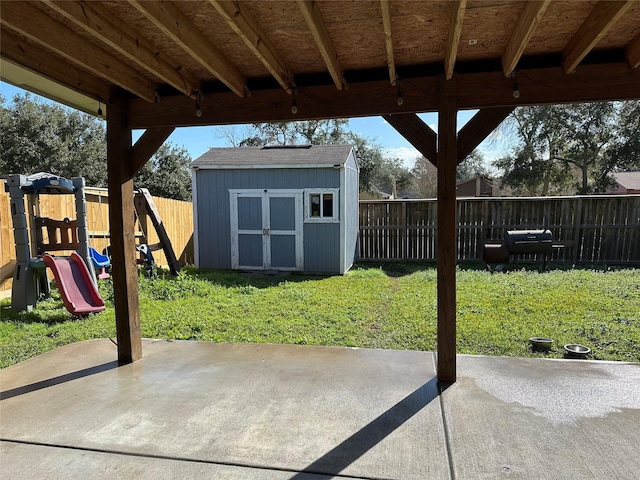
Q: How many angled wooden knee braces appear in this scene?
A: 3